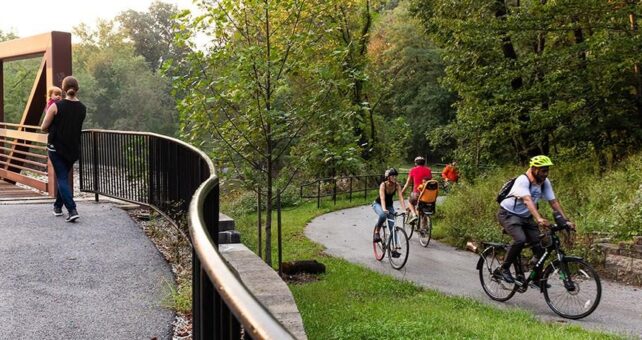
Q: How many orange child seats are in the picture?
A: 1